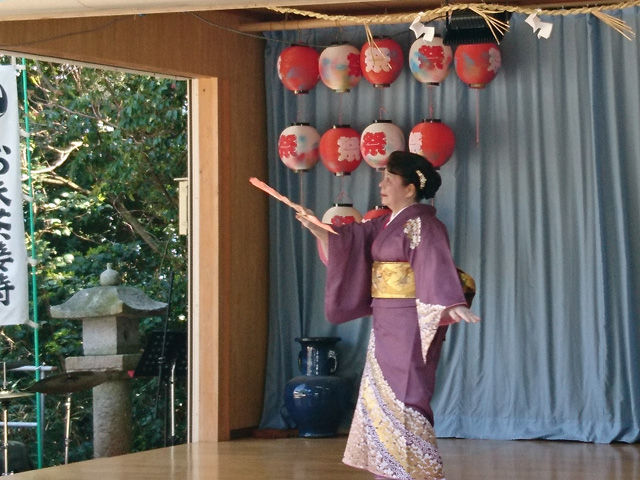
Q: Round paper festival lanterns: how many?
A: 11